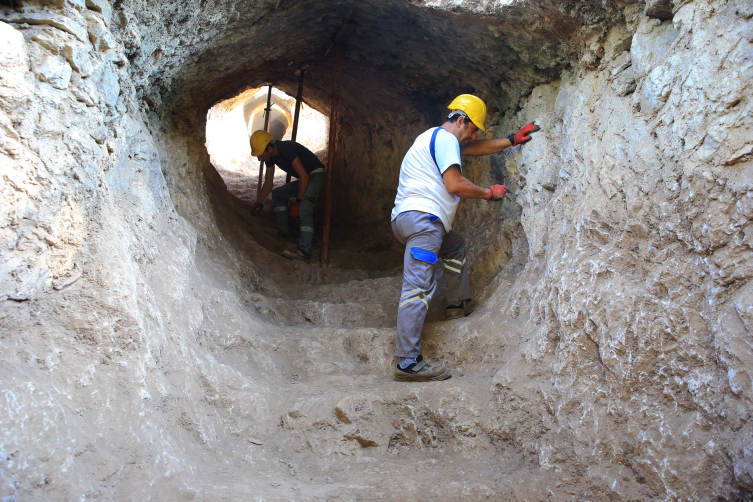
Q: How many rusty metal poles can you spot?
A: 3